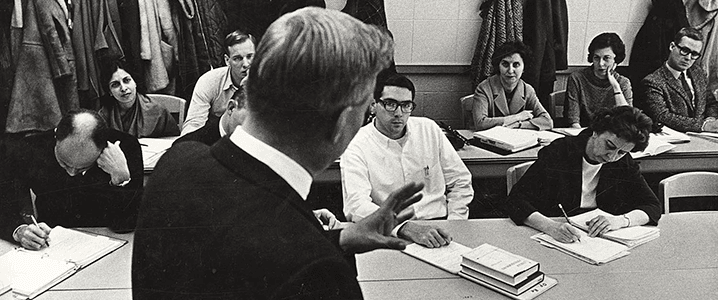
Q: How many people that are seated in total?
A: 9